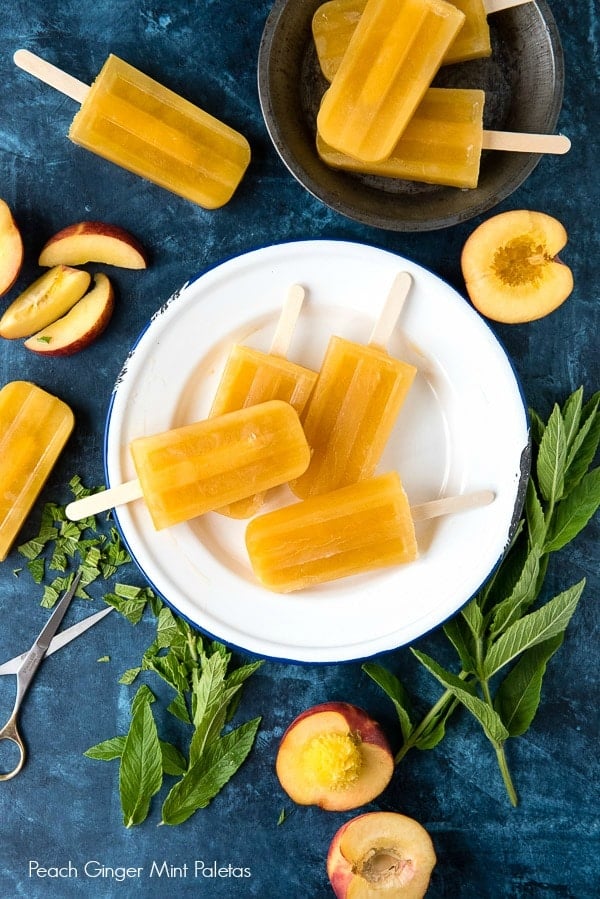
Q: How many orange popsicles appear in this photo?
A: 9